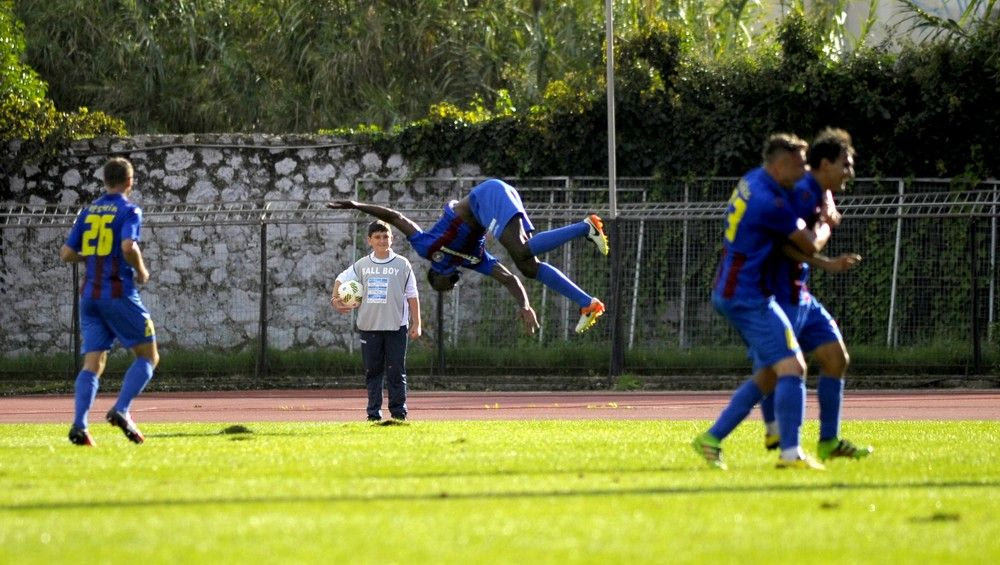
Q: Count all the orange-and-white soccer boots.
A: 2